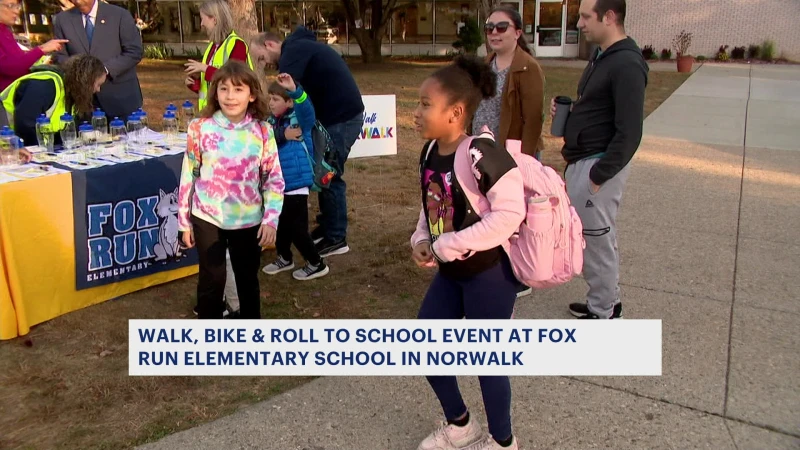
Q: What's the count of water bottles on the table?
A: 11